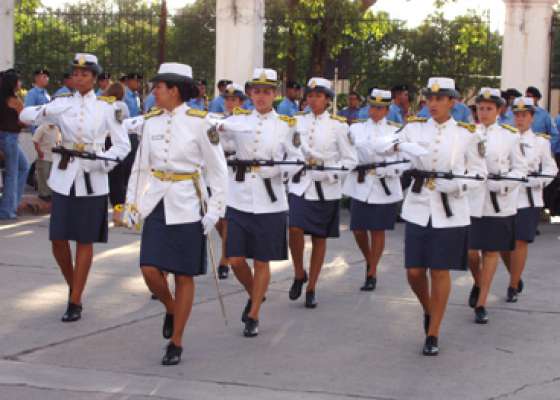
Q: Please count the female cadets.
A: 9